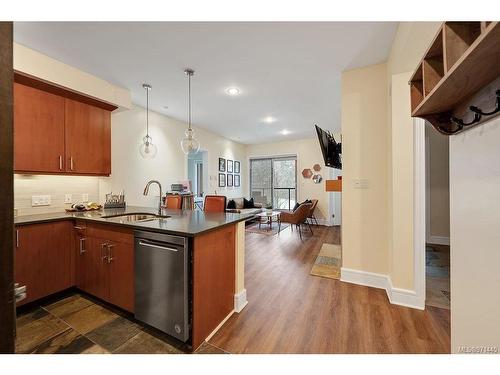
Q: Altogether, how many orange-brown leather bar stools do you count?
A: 2